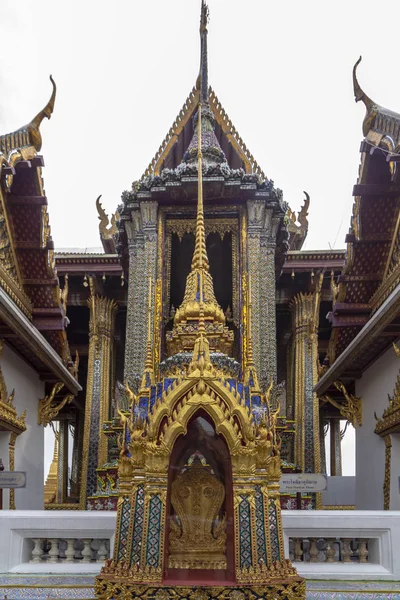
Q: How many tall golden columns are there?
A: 2